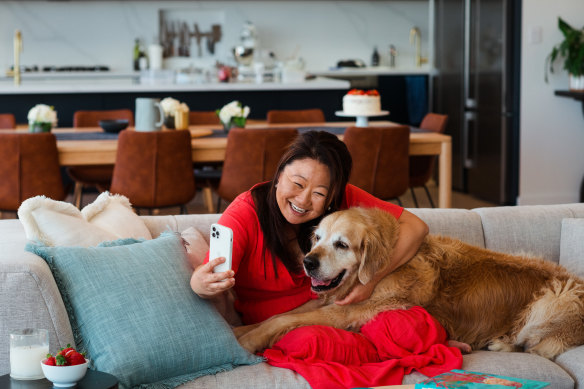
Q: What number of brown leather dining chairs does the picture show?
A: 9